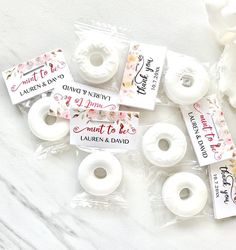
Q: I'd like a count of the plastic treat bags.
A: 6